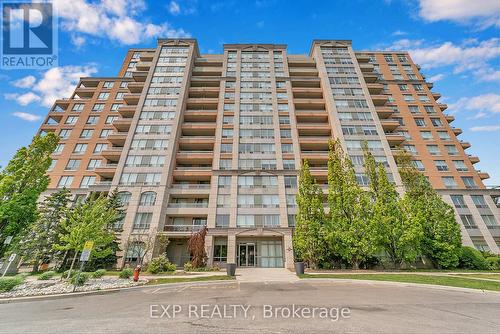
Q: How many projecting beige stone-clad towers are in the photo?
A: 3